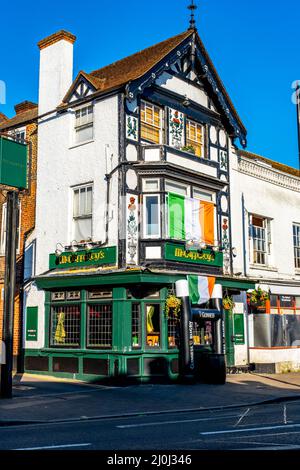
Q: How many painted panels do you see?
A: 5